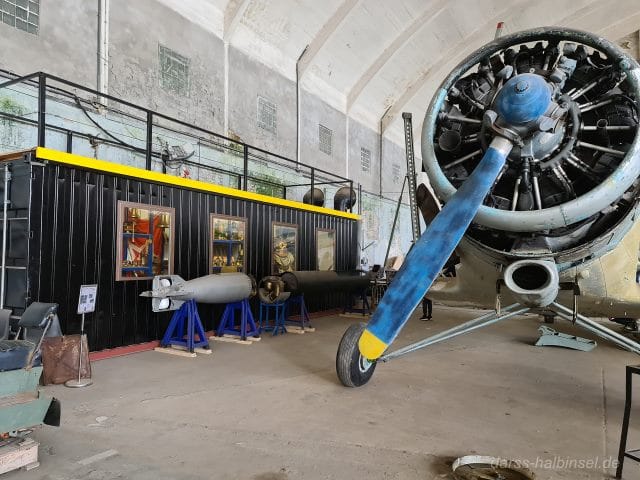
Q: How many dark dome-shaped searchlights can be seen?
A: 2